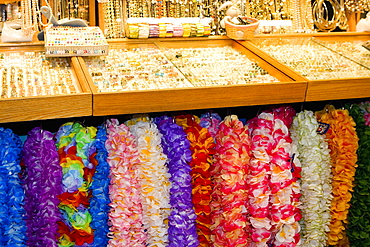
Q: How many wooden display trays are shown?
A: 3